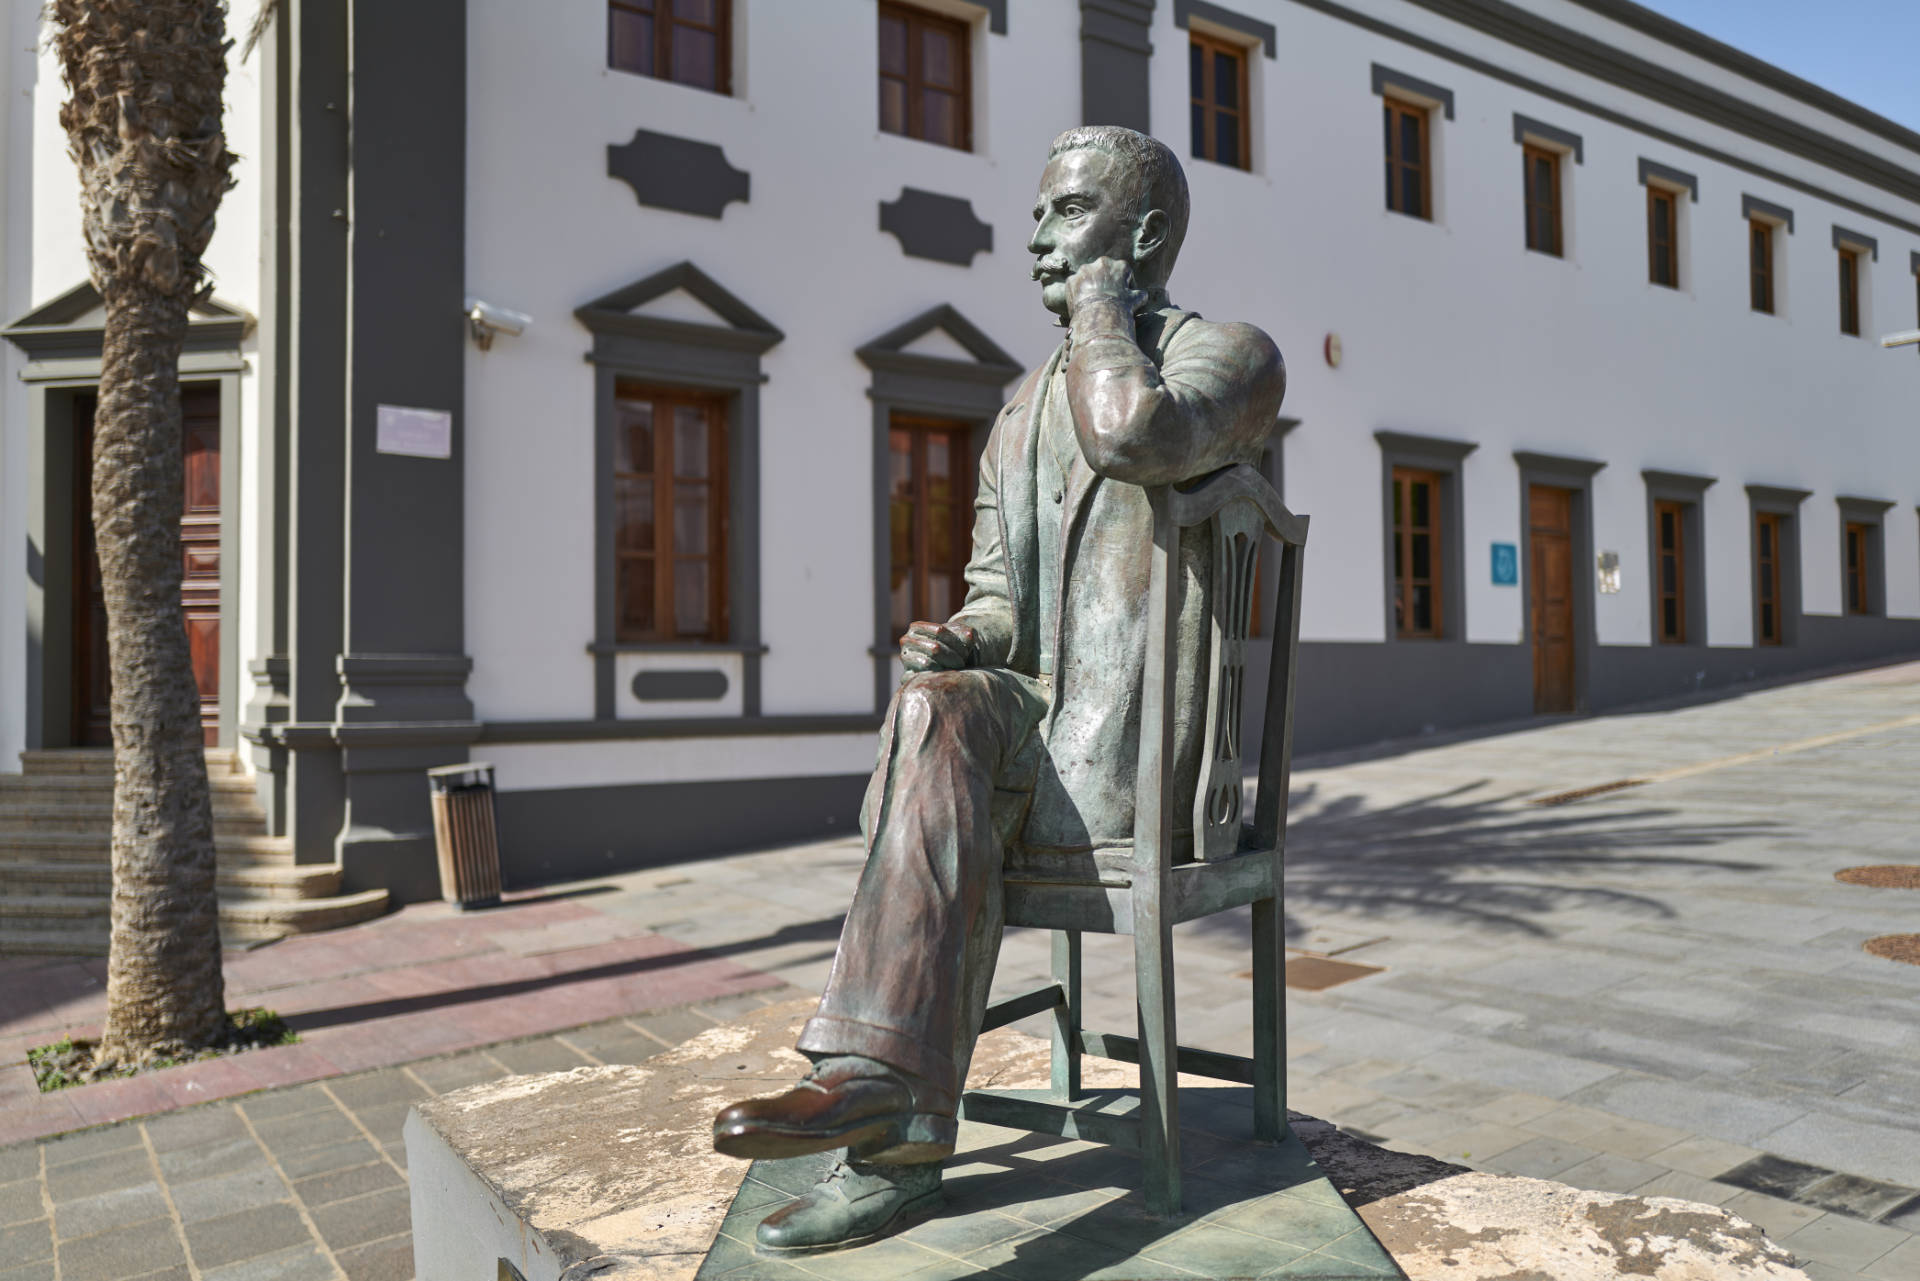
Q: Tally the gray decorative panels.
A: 3